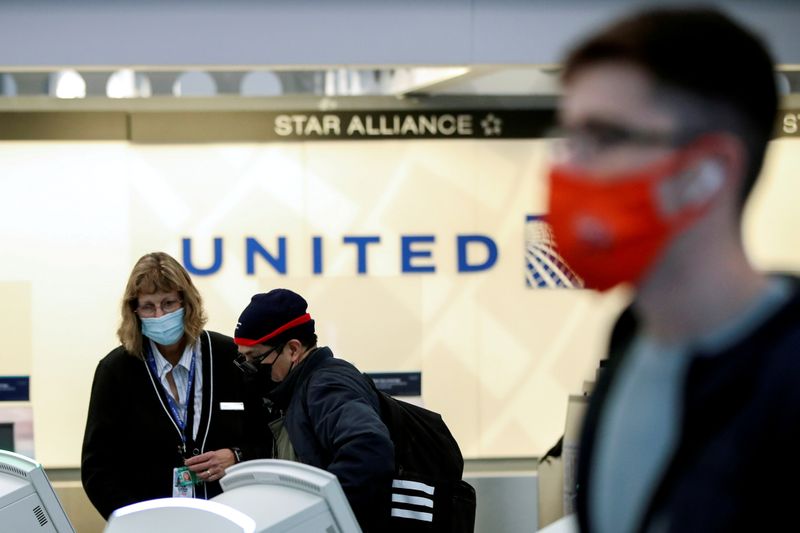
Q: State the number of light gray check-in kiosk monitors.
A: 3